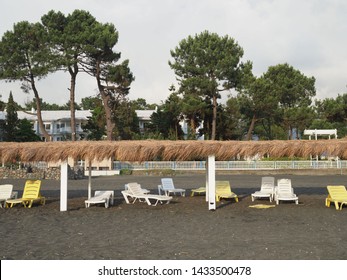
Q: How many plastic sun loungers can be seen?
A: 11